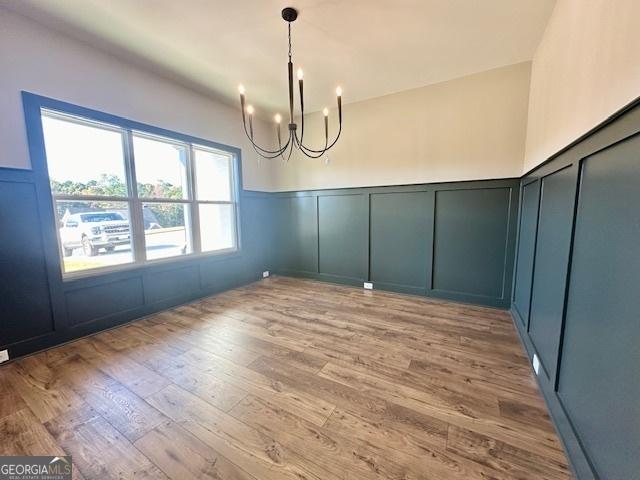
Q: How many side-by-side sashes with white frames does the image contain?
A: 3